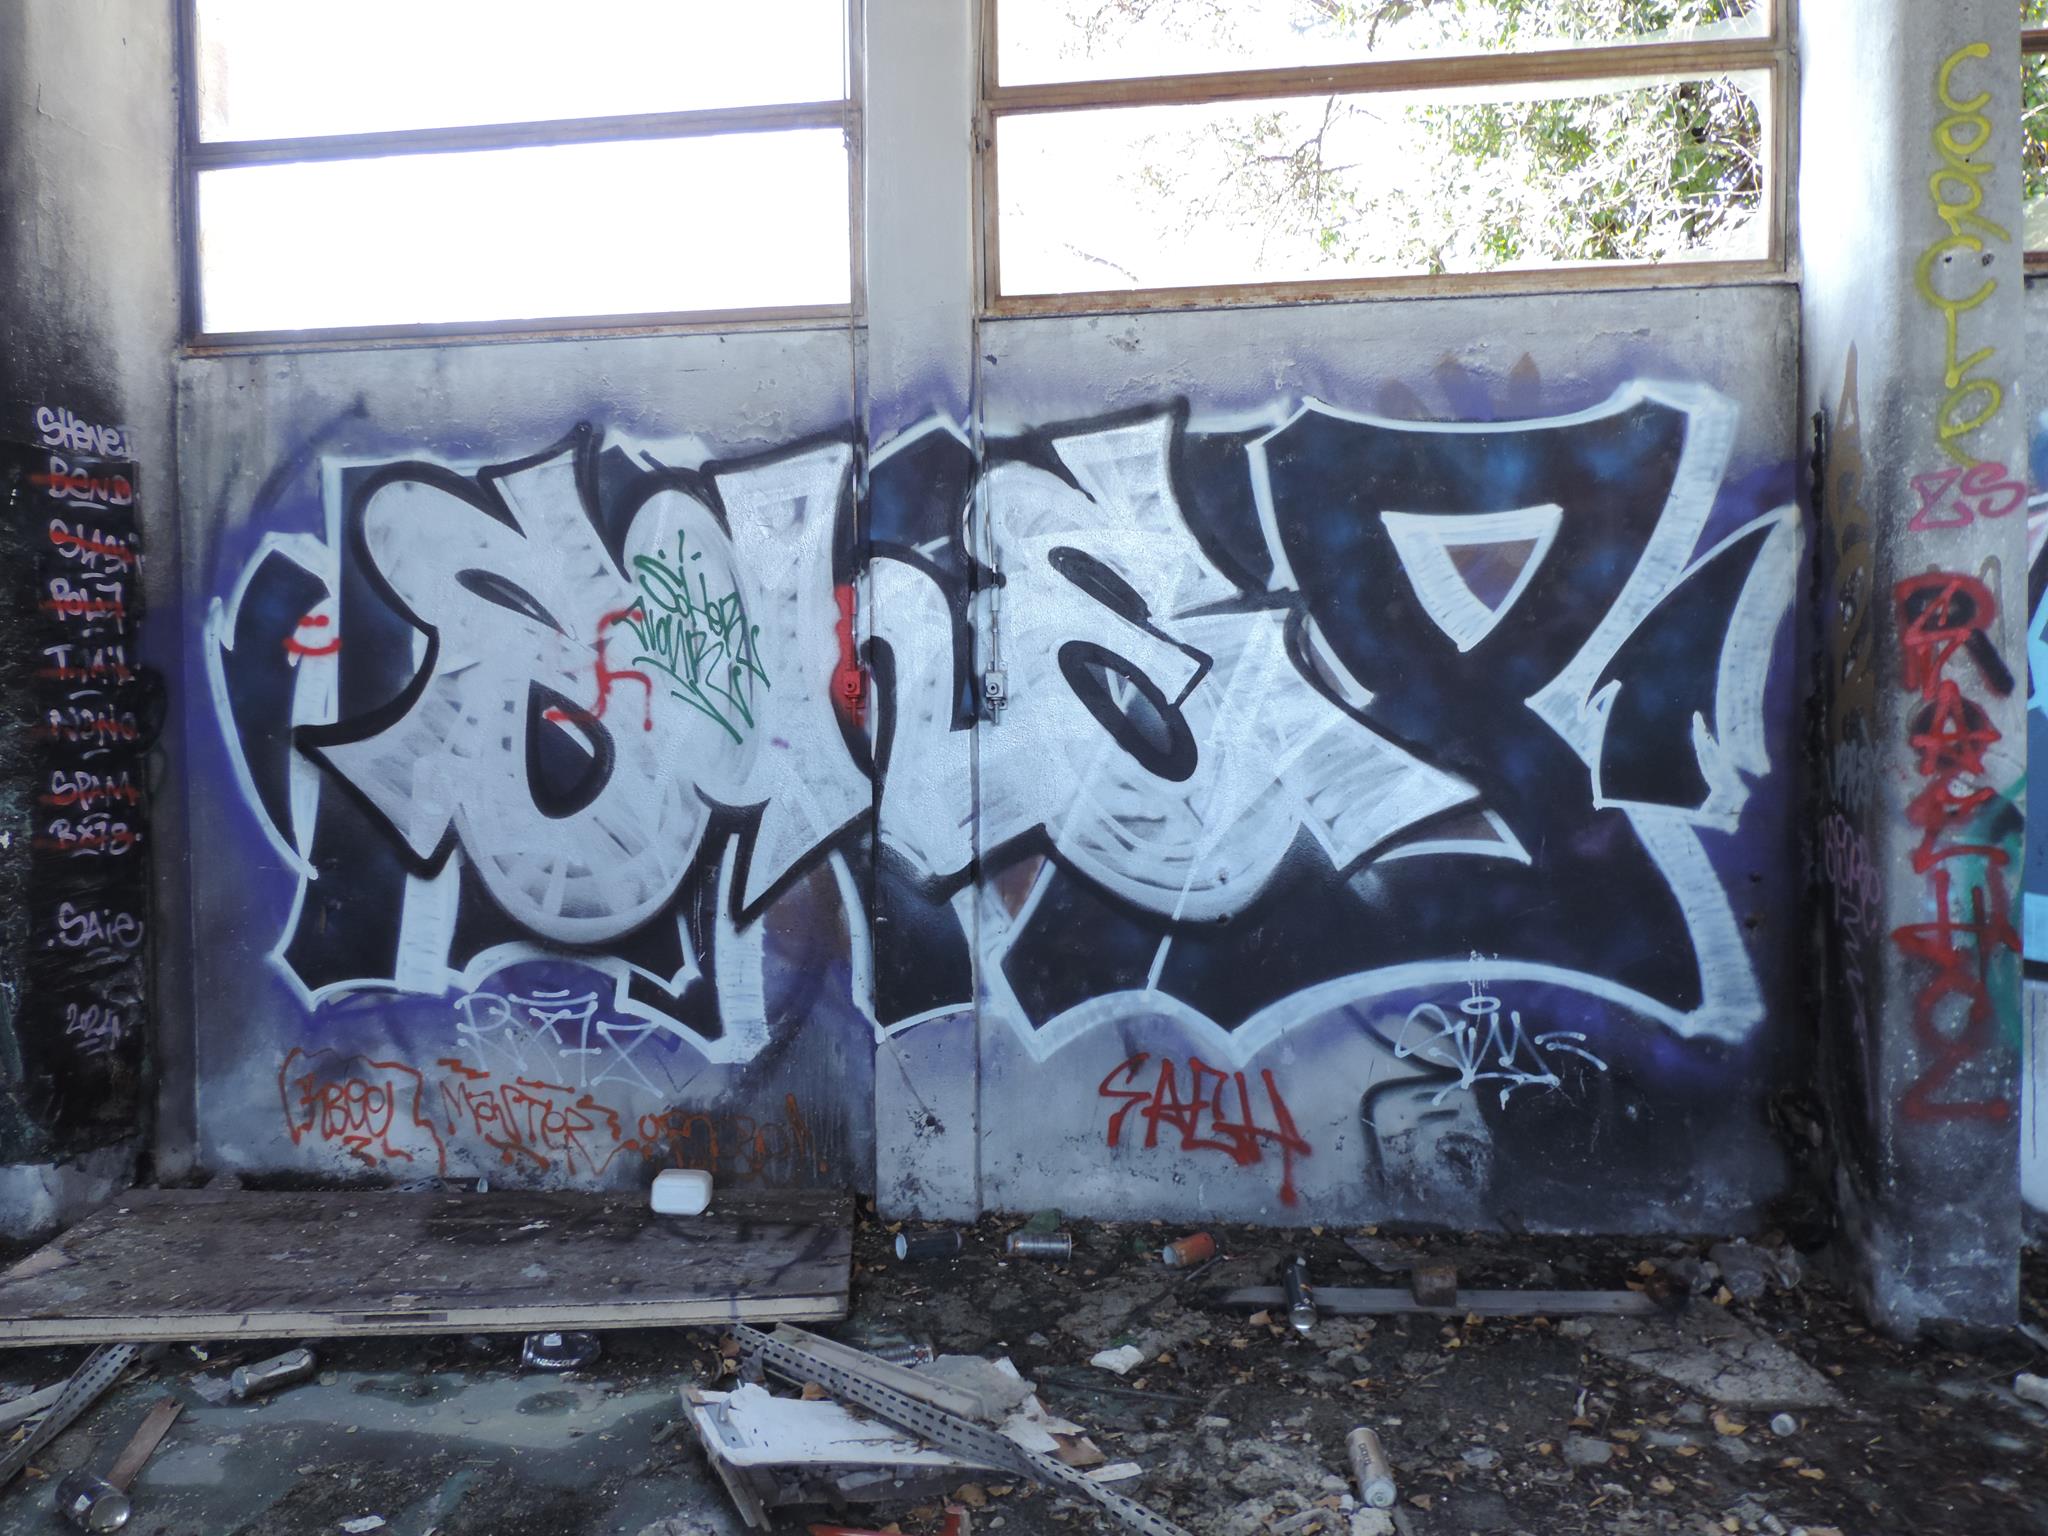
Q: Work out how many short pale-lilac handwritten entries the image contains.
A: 10